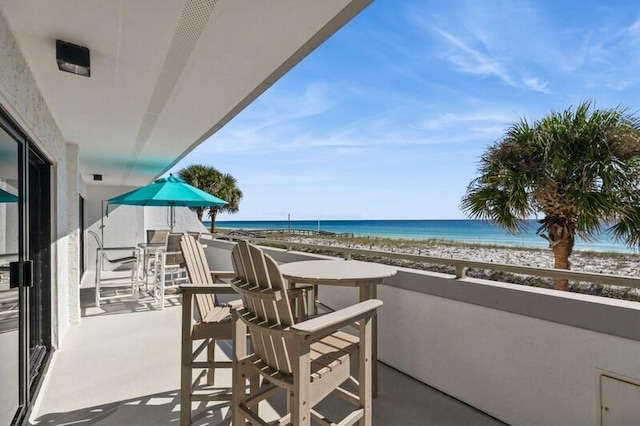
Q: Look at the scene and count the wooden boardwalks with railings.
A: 1